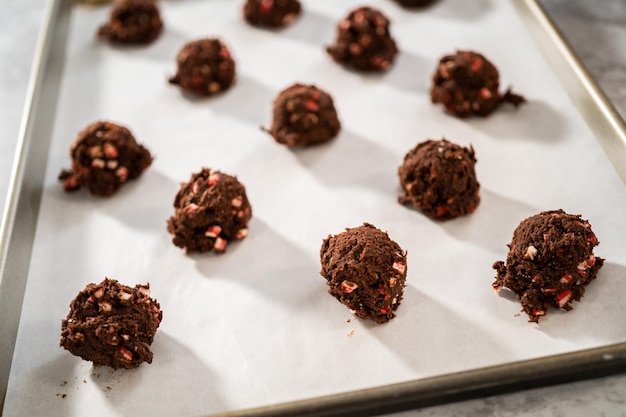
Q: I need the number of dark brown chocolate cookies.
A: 13